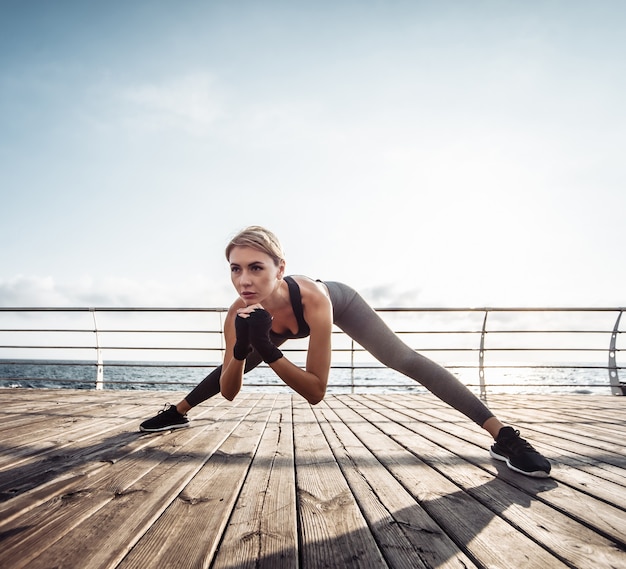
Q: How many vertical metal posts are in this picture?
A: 5